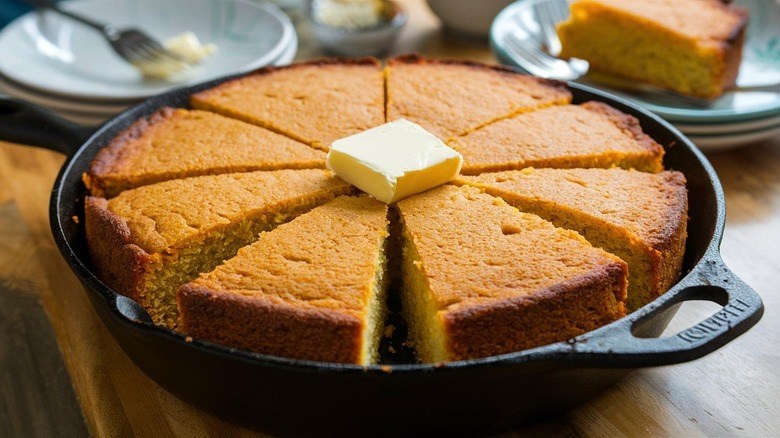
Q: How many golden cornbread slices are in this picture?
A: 9